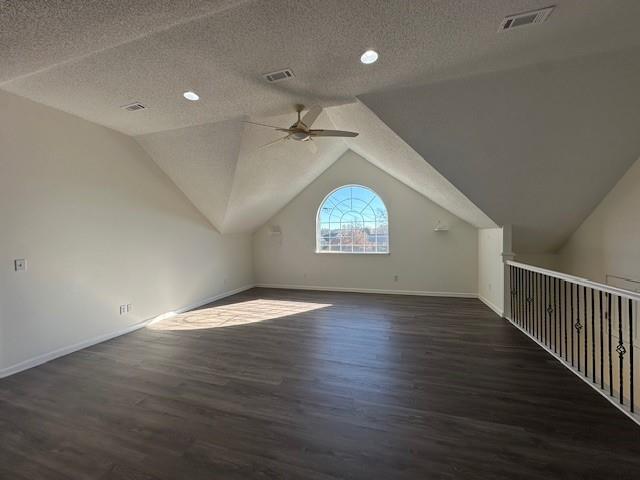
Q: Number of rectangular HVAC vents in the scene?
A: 3